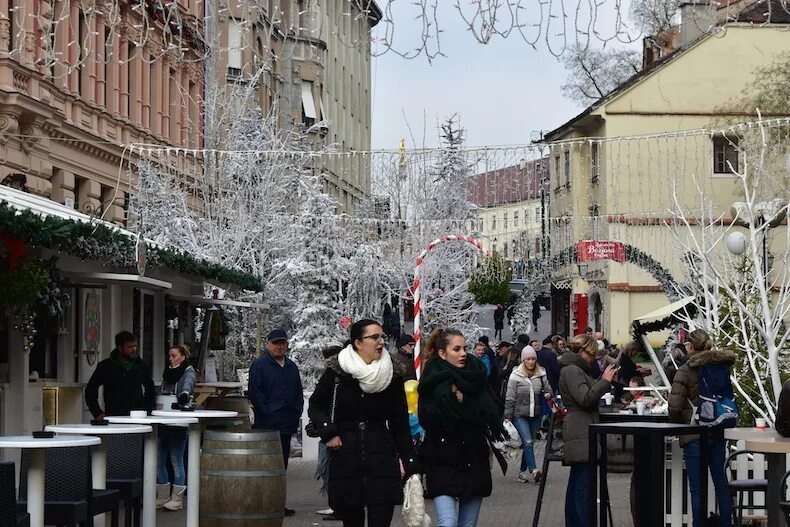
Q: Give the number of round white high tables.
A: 4